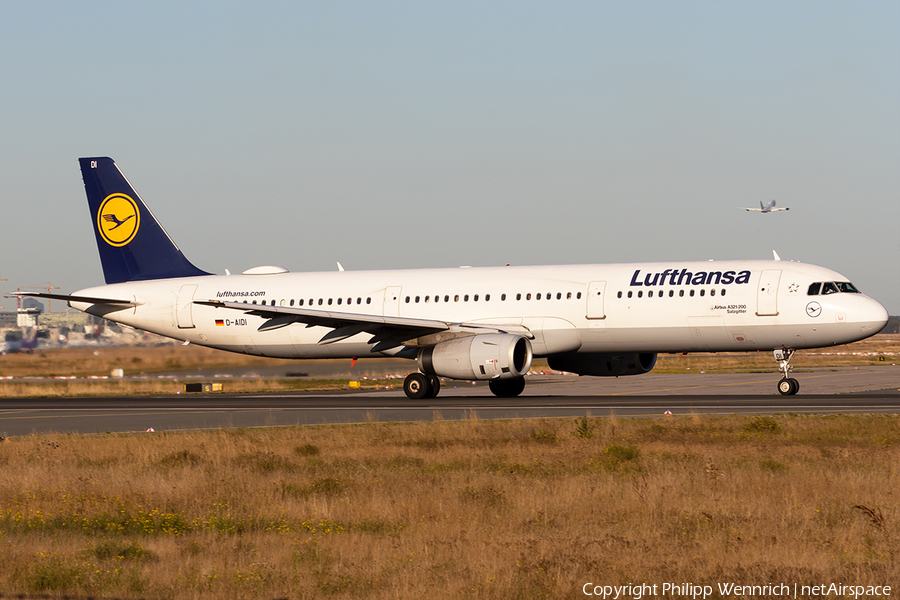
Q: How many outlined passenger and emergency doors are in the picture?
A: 4